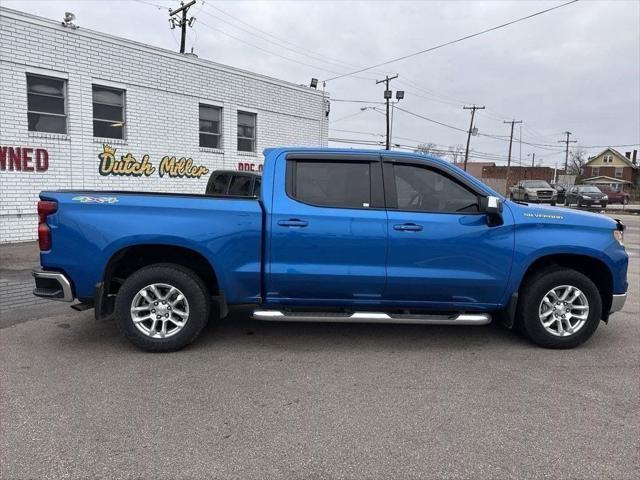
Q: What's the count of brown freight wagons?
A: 0